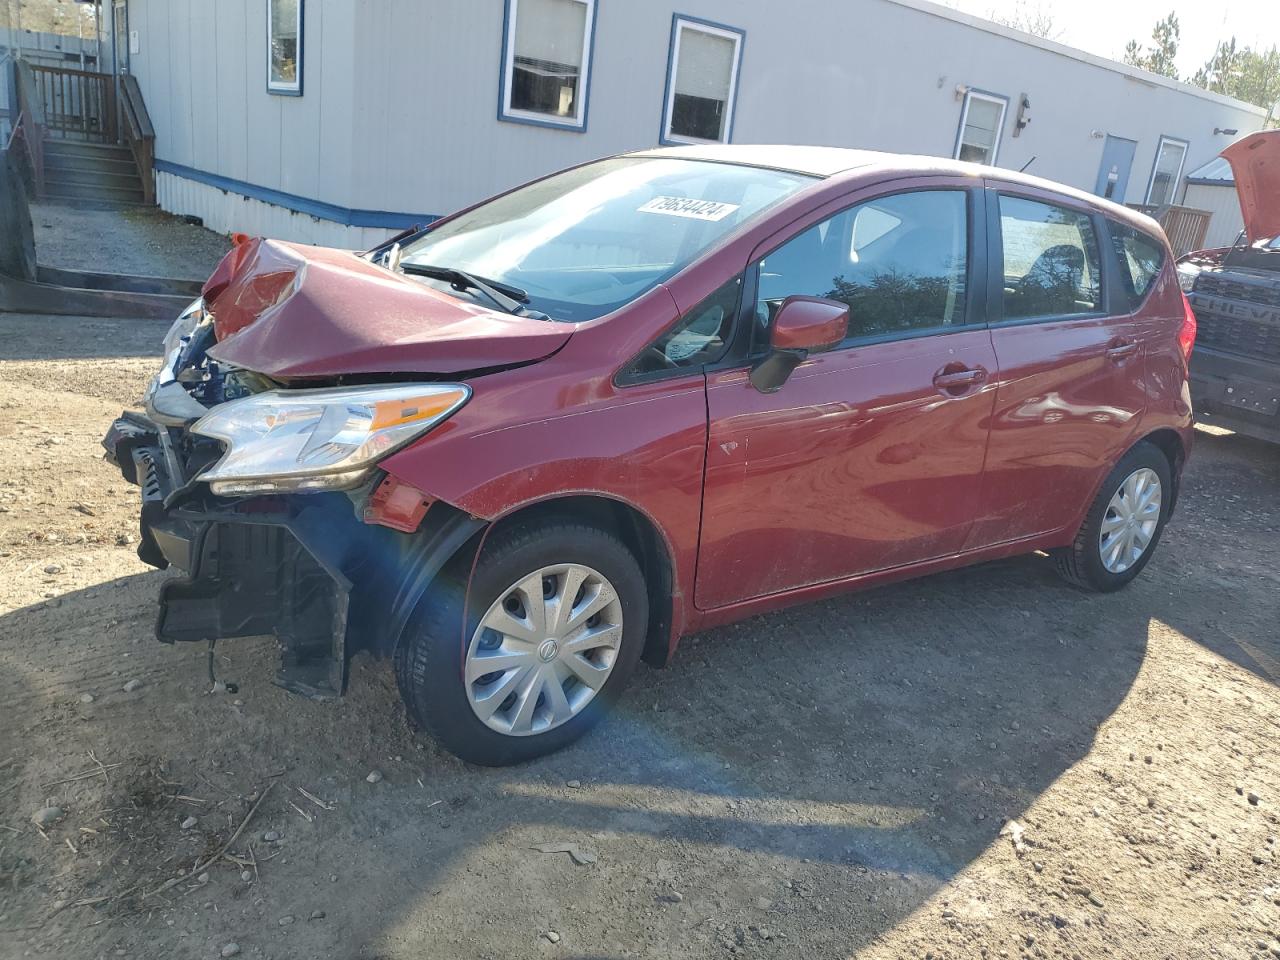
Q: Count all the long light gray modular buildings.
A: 1